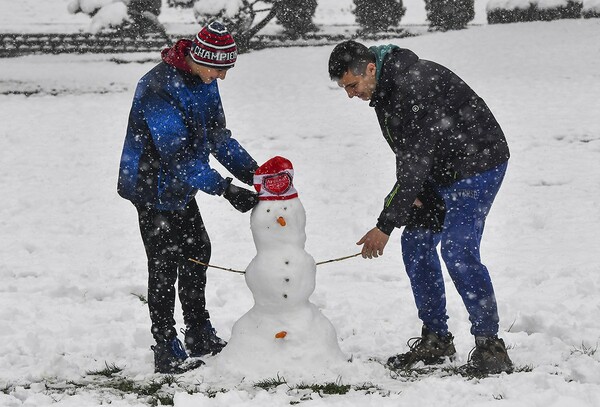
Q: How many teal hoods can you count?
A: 1